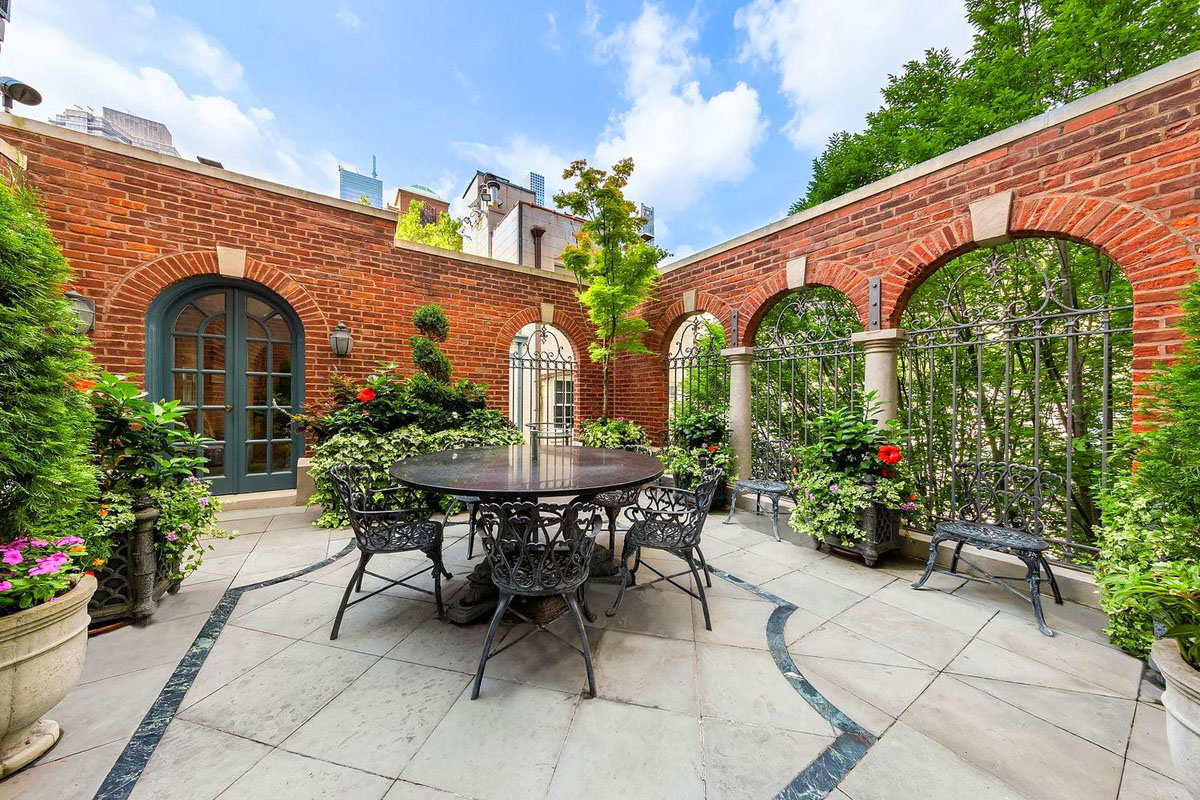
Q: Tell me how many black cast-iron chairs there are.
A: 7